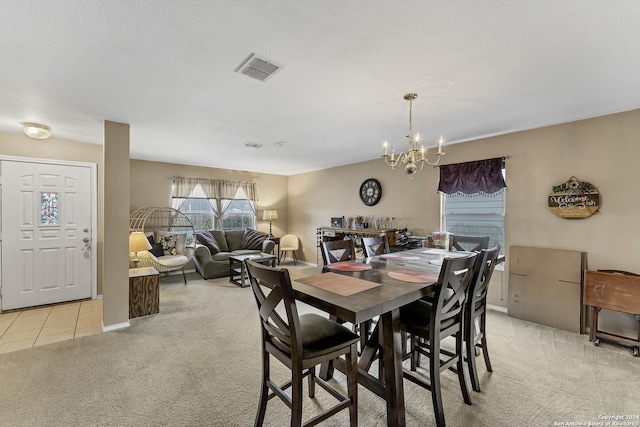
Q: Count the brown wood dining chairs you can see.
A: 6